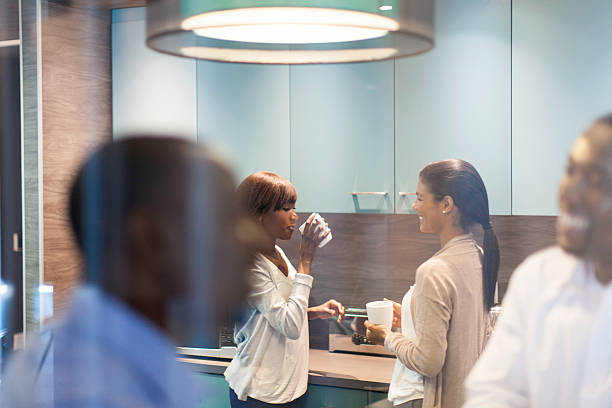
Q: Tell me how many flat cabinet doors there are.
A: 5